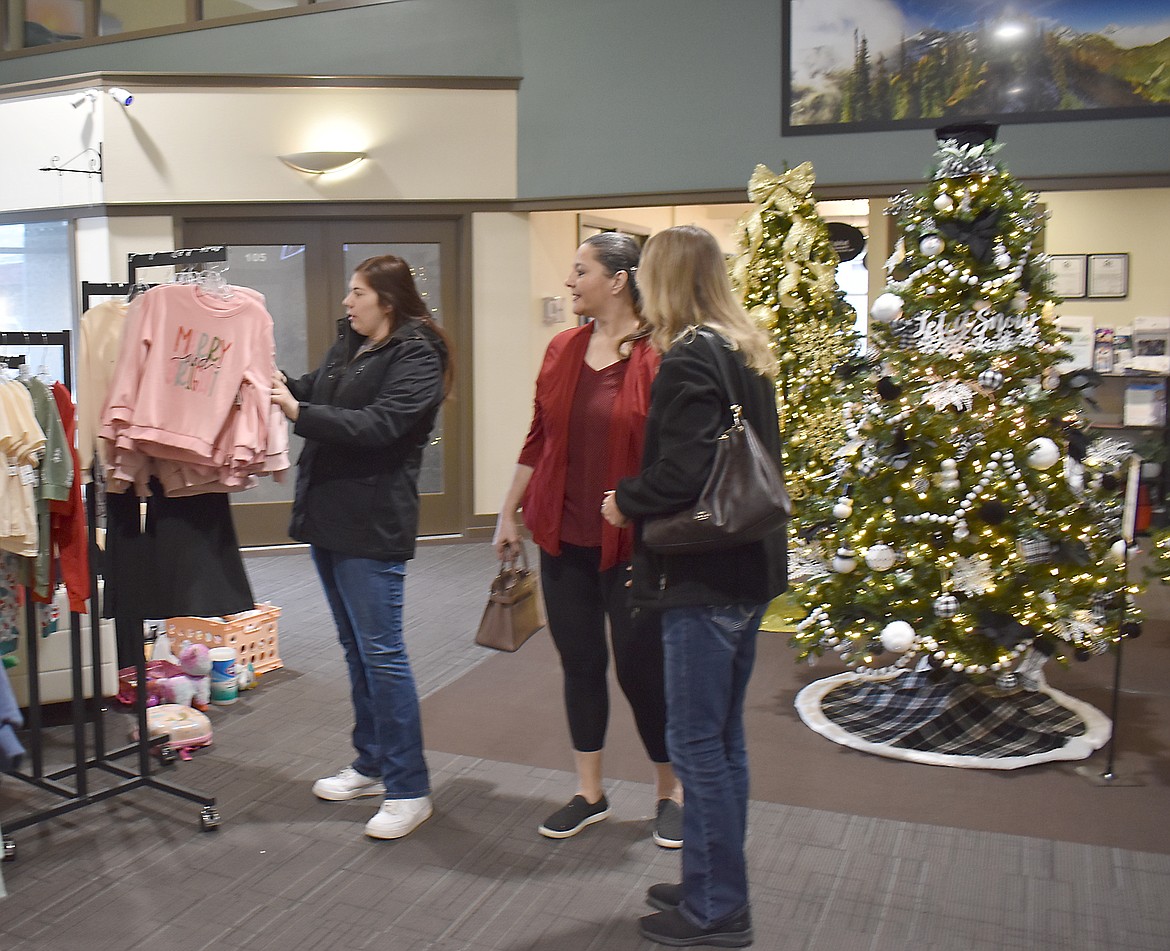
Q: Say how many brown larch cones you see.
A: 0